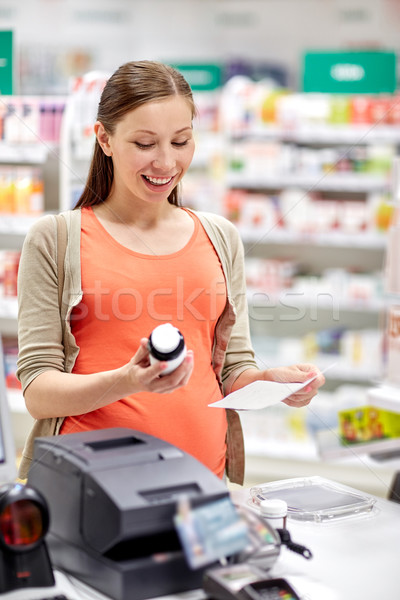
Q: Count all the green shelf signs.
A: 3